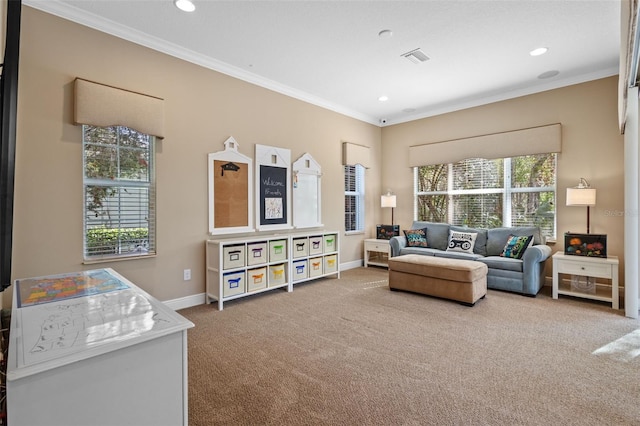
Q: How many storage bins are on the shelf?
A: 12